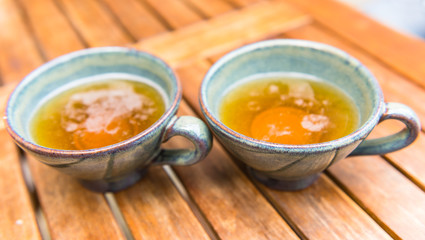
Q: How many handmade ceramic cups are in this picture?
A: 2